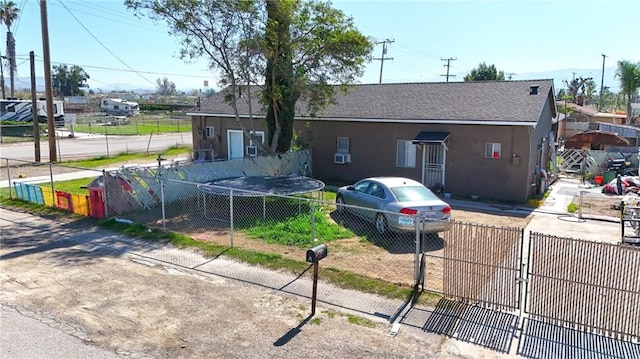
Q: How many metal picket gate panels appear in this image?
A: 2